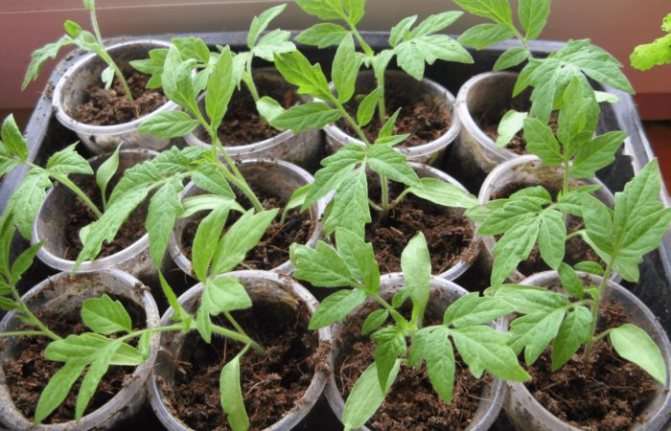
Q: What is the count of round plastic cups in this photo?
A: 12